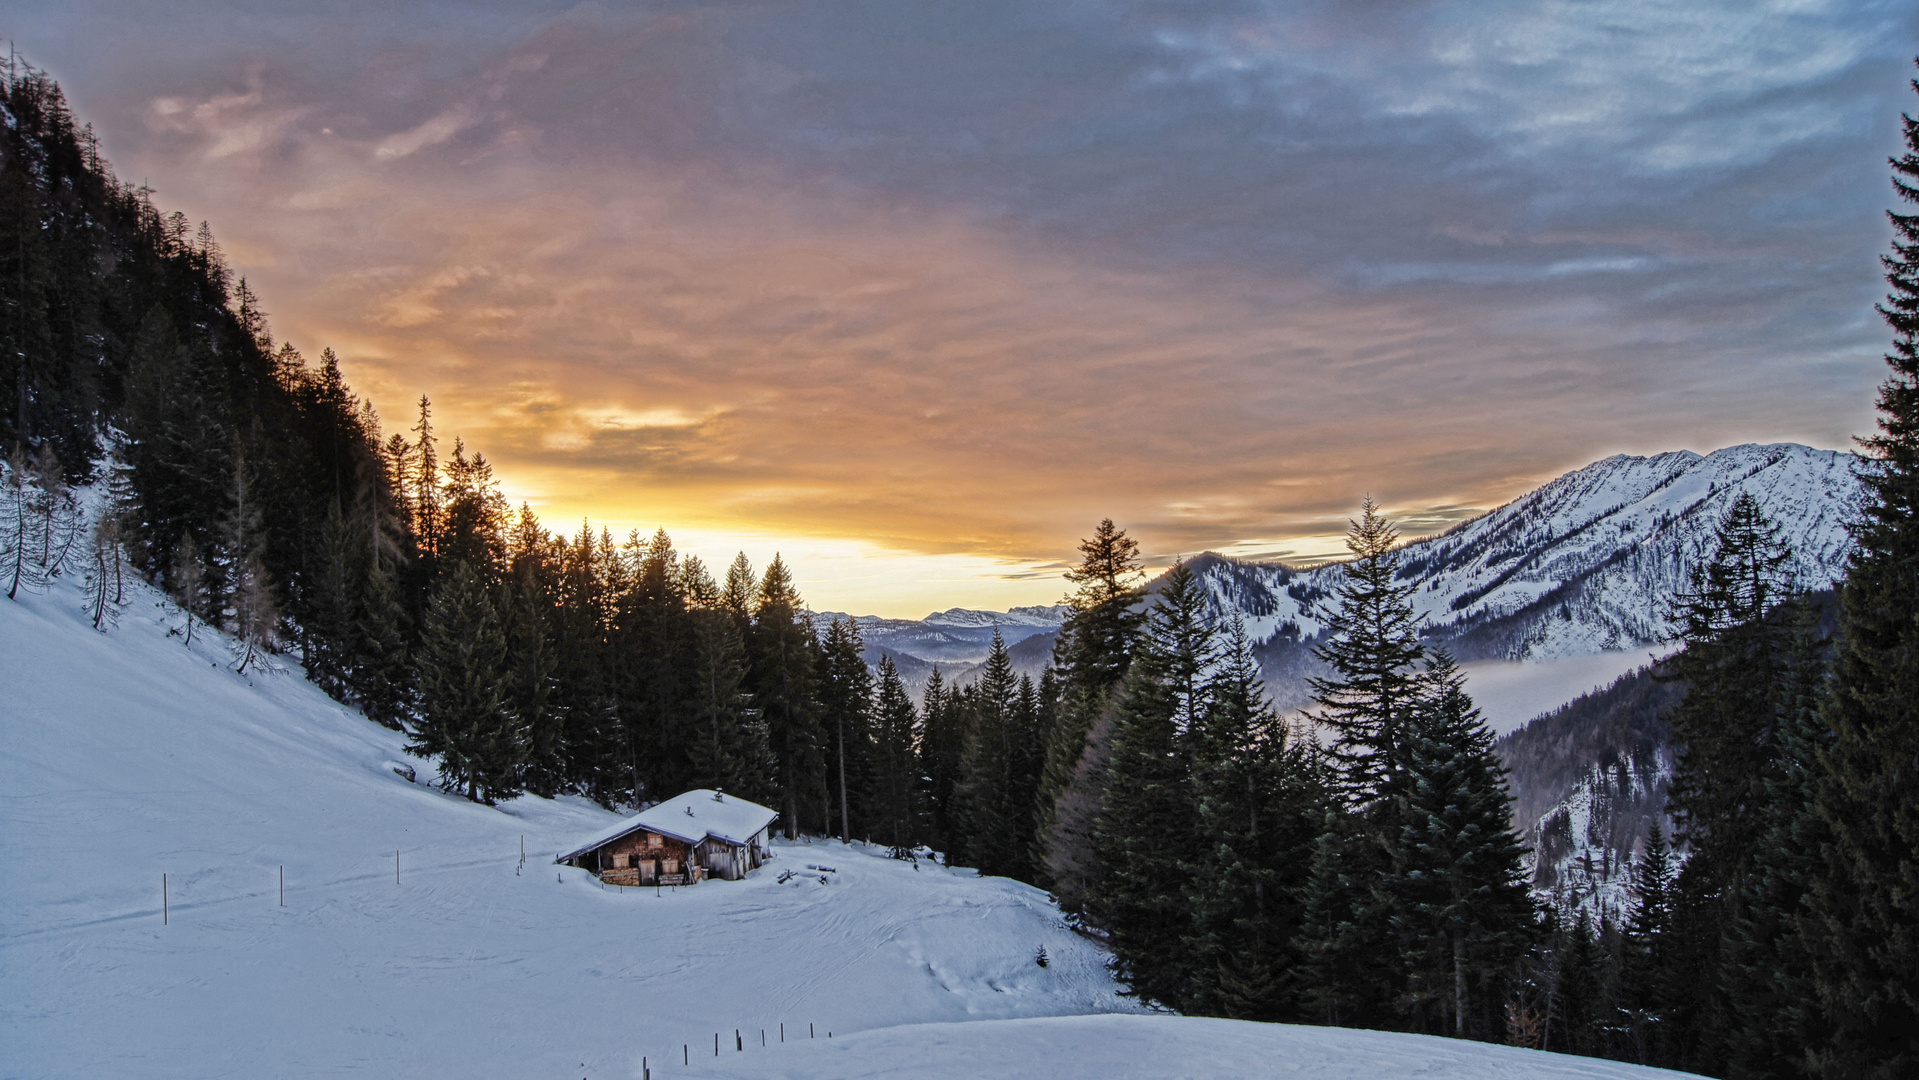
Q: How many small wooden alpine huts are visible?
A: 1